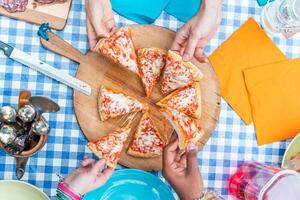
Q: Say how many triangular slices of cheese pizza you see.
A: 8